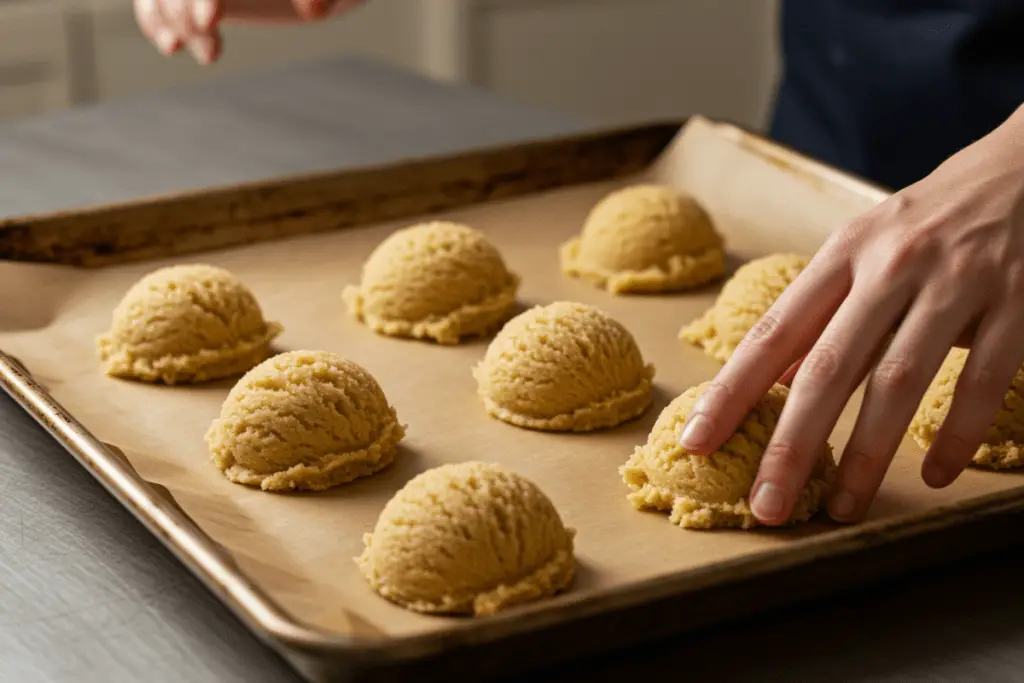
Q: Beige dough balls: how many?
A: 9